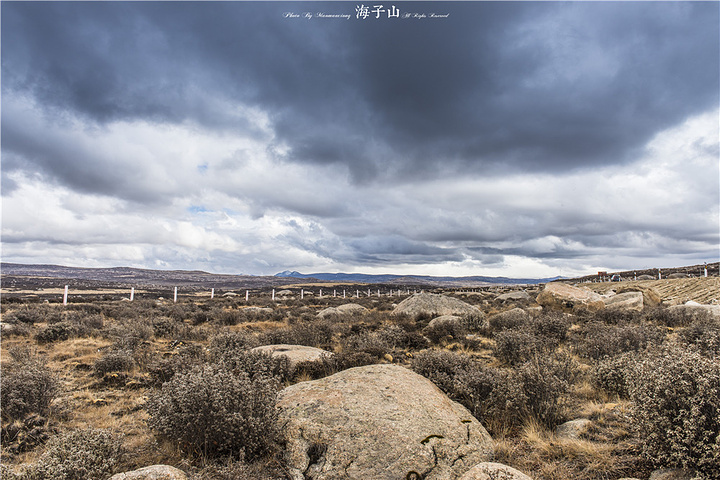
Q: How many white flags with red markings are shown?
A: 0